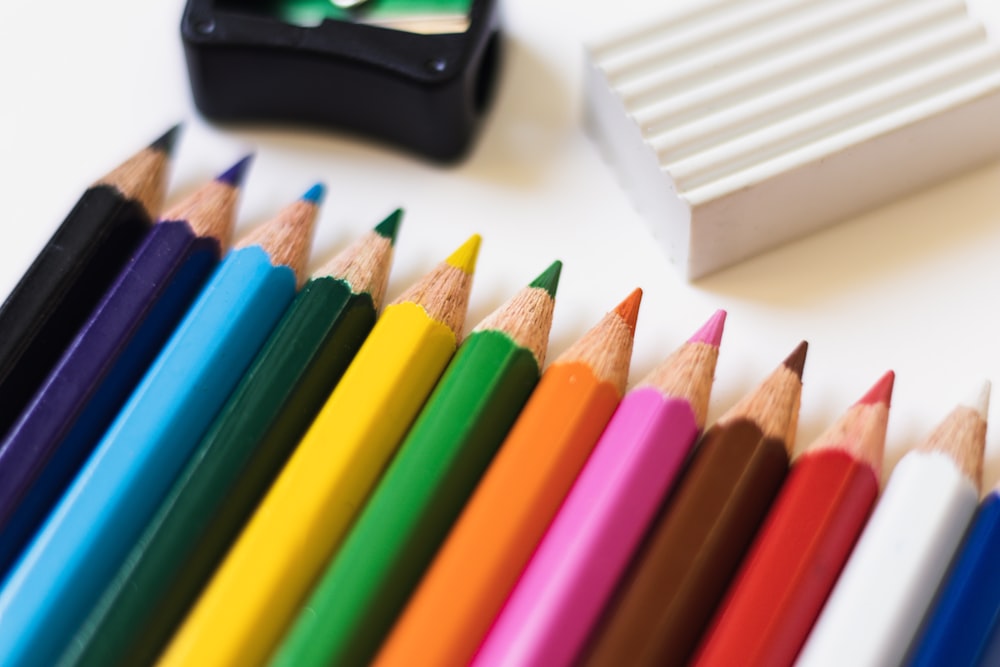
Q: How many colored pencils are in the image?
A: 12